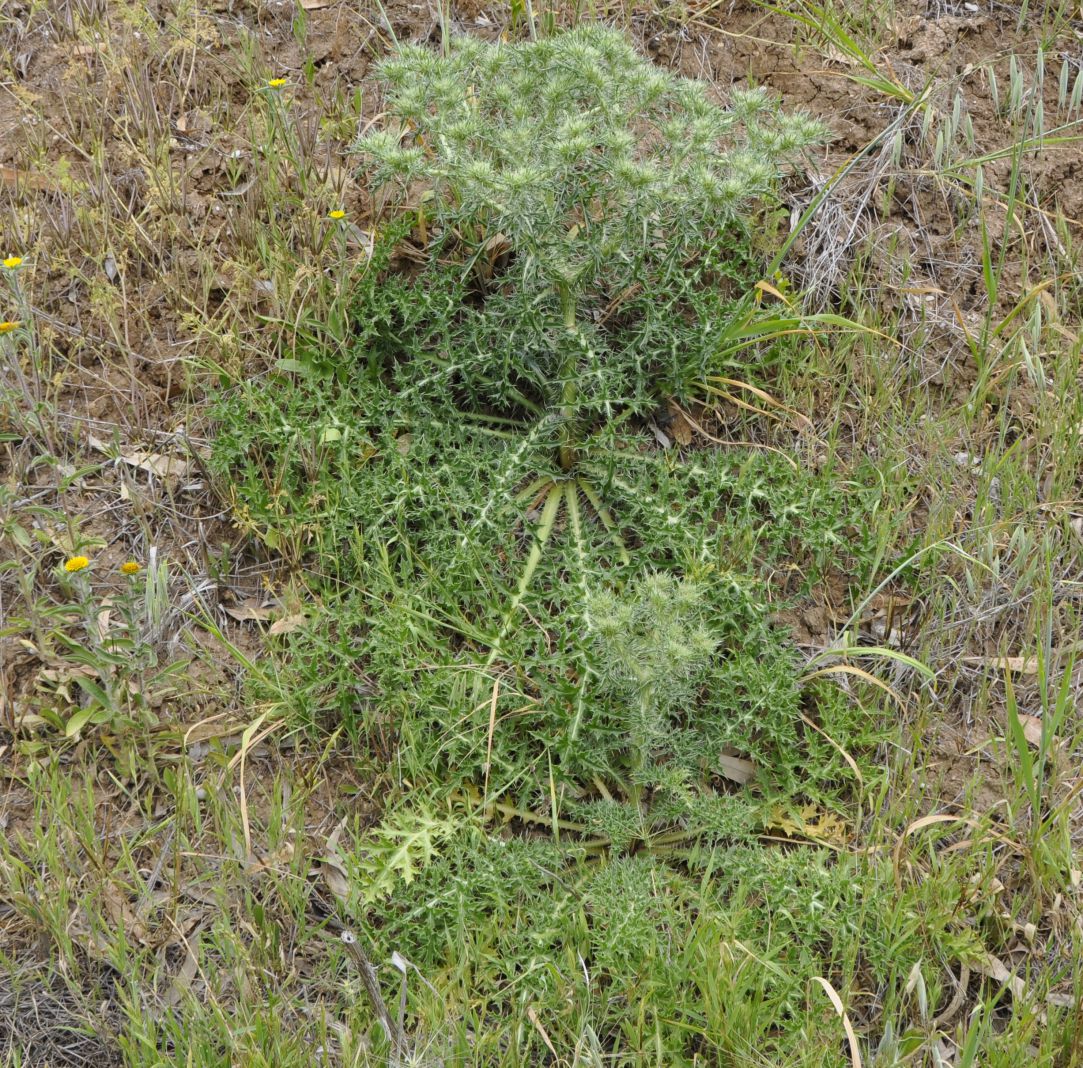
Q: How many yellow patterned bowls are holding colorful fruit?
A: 0